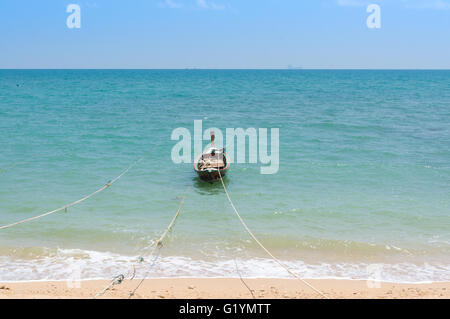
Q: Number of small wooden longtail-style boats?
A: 1